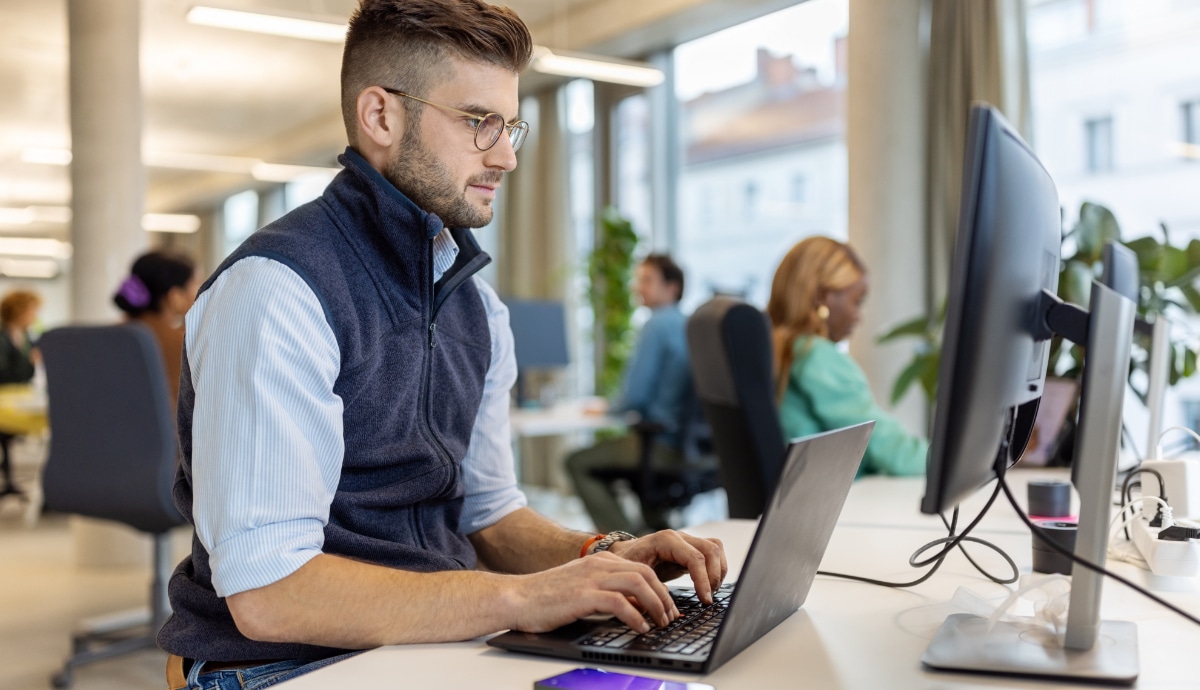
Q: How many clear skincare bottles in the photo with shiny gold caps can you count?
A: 0